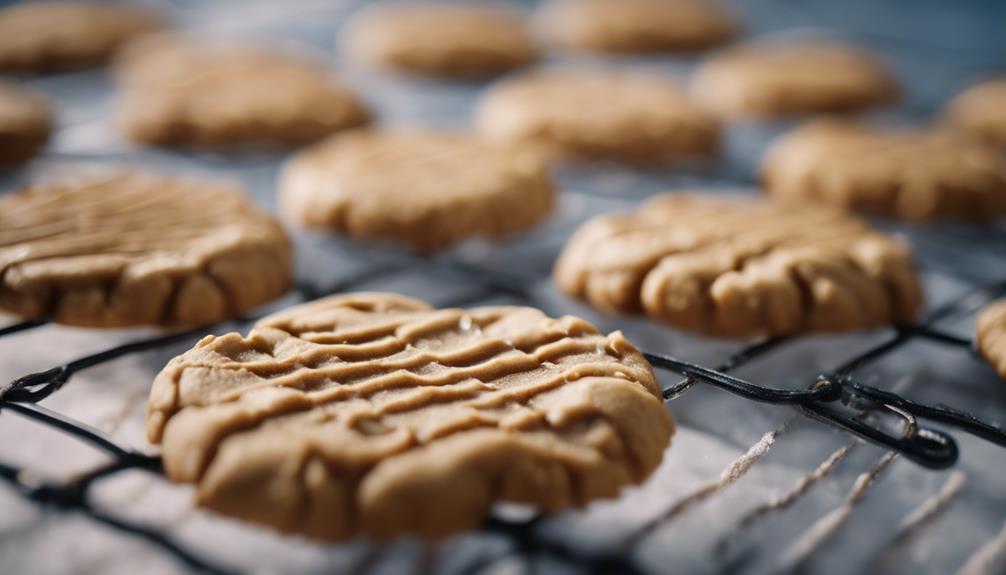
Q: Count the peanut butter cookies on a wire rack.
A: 14